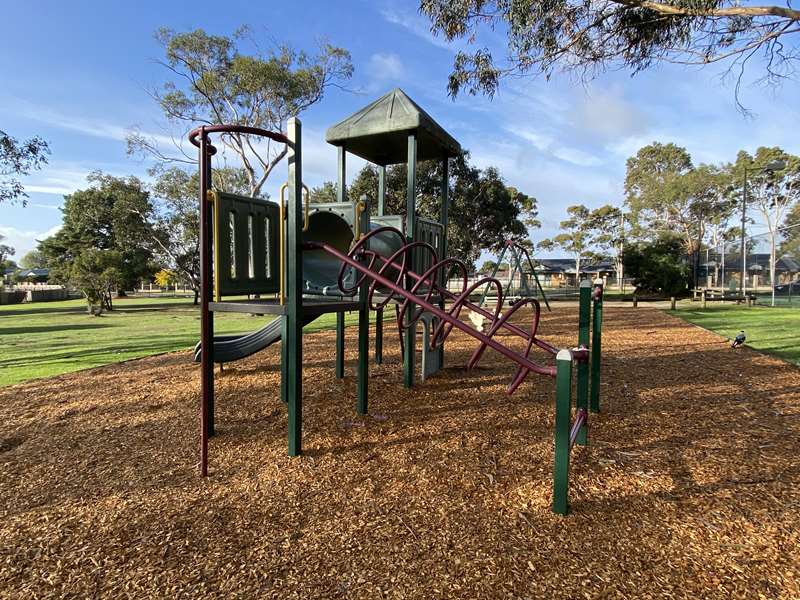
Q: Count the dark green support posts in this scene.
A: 11